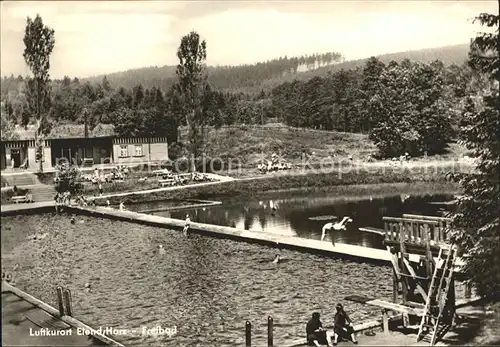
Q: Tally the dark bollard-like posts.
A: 4